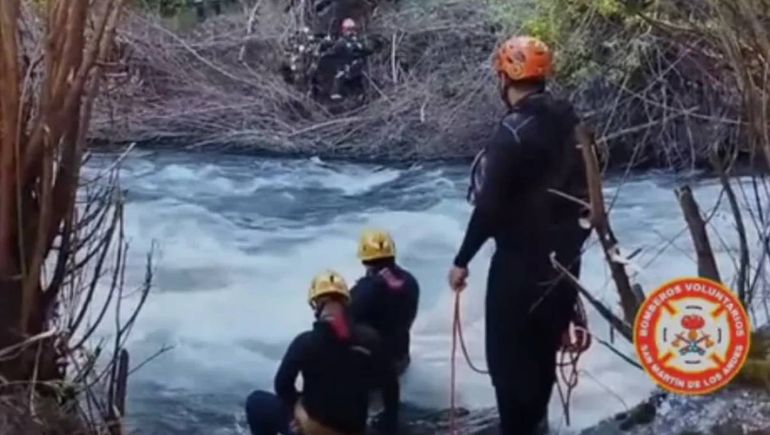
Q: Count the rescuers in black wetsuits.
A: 3